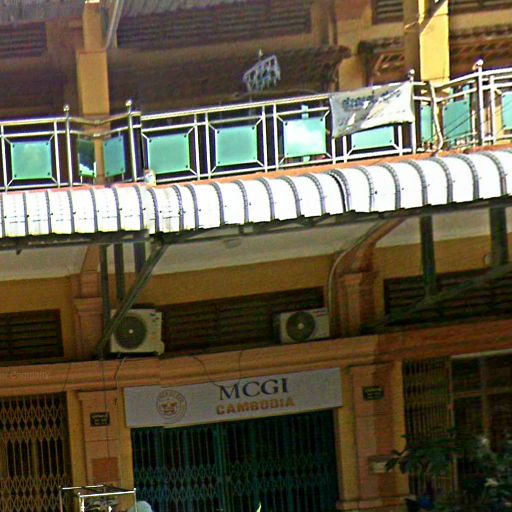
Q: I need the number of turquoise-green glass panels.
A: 10